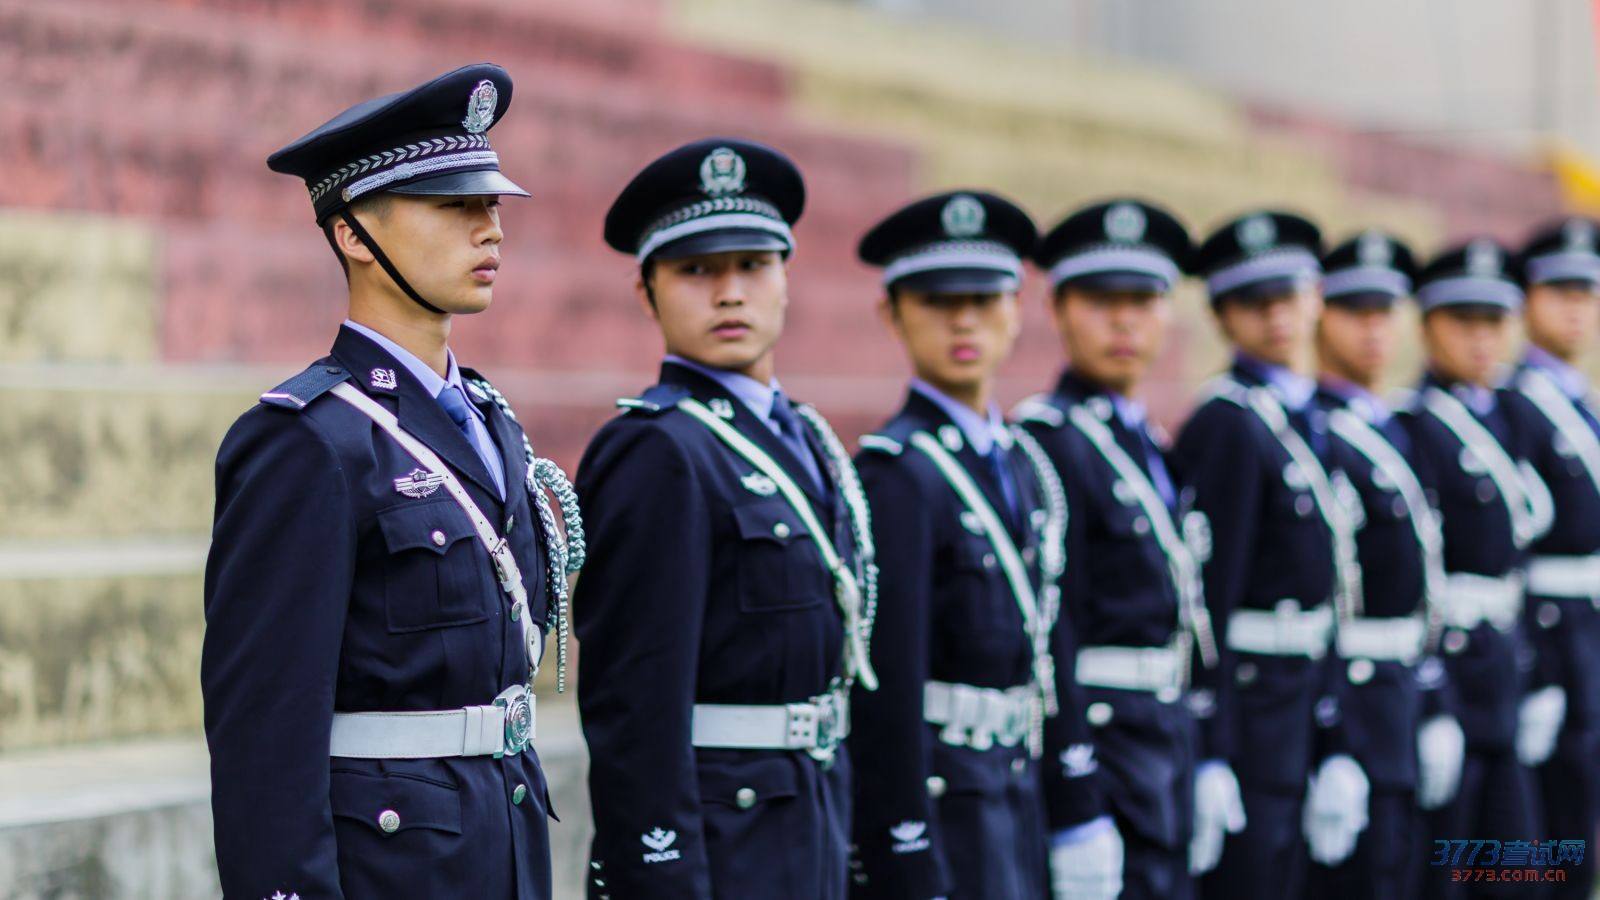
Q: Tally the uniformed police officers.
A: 8